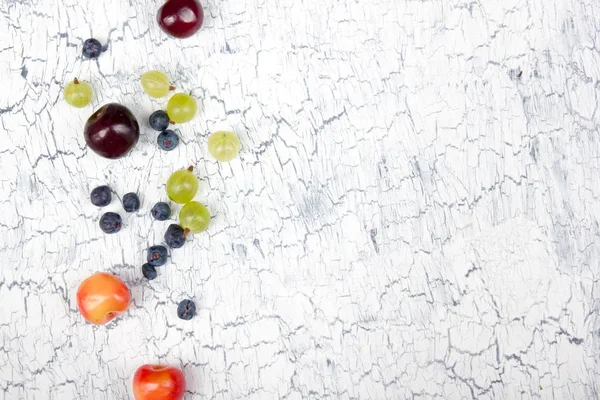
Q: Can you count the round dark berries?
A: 11